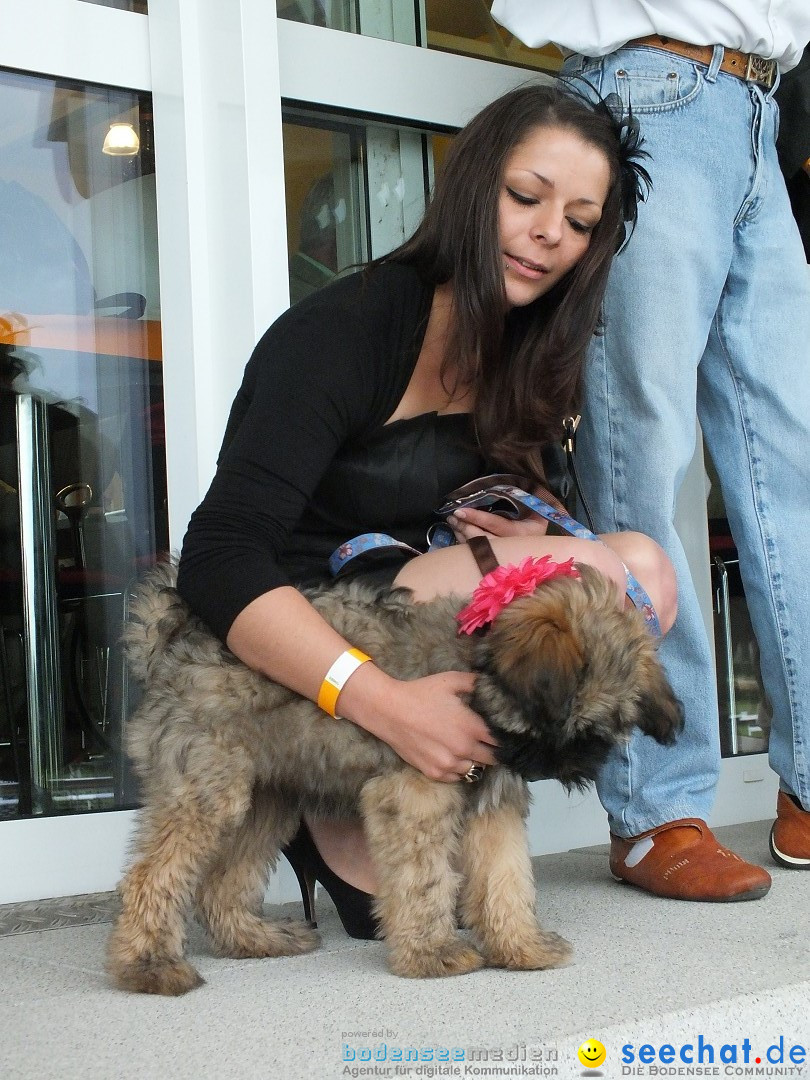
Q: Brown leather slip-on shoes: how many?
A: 2